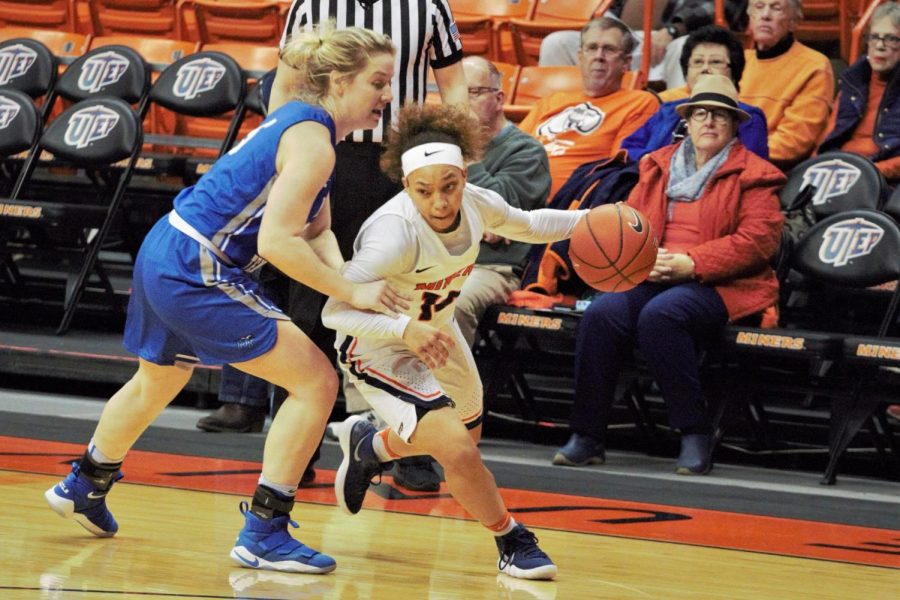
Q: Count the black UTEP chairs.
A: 7